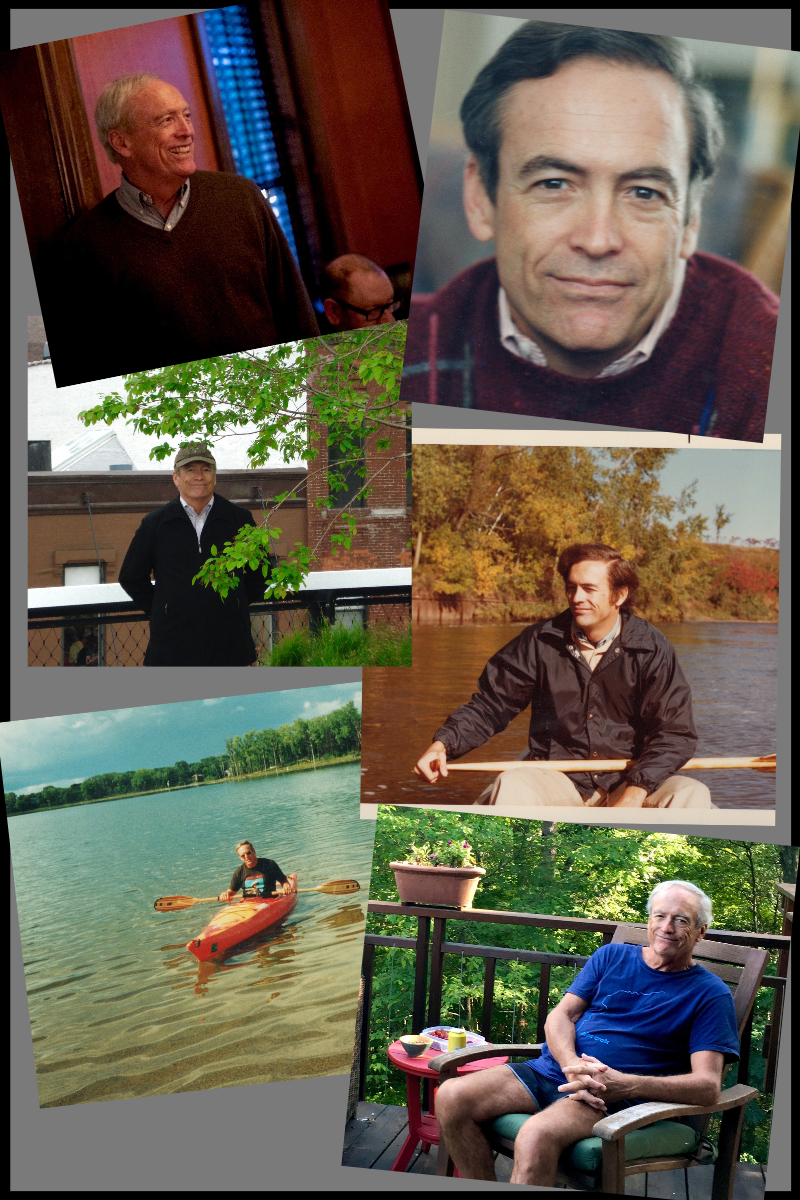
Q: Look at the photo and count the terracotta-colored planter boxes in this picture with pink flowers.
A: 1